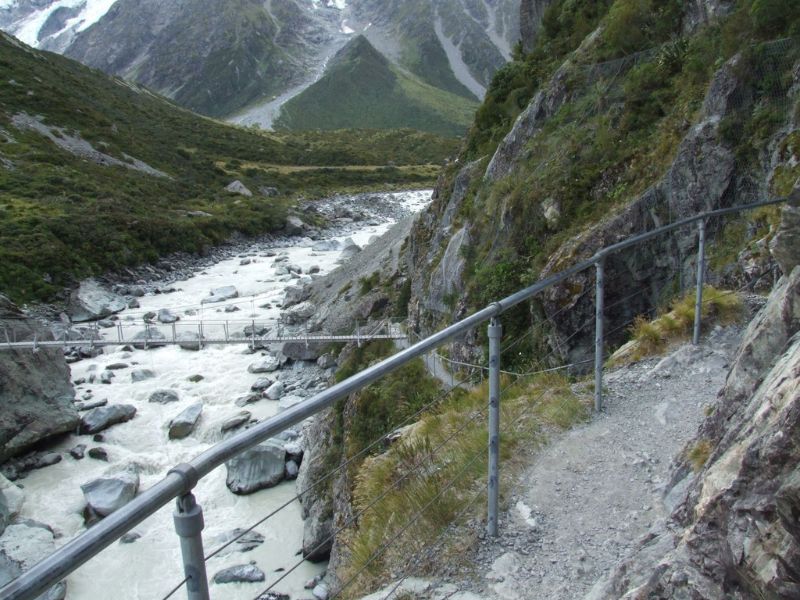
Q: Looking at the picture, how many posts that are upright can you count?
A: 4